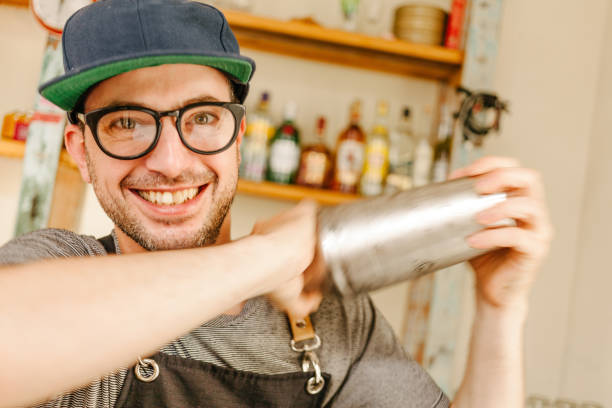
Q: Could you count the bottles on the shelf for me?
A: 8